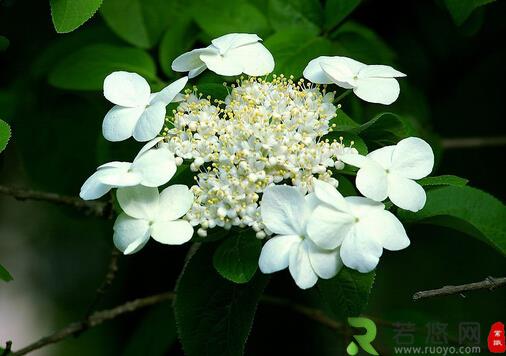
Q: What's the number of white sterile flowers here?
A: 8